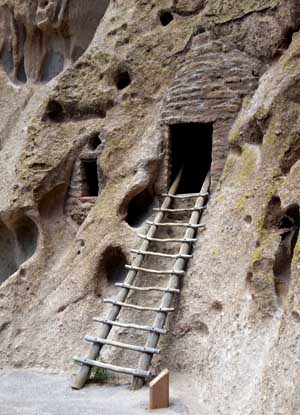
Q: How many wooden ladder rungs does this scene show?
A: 11